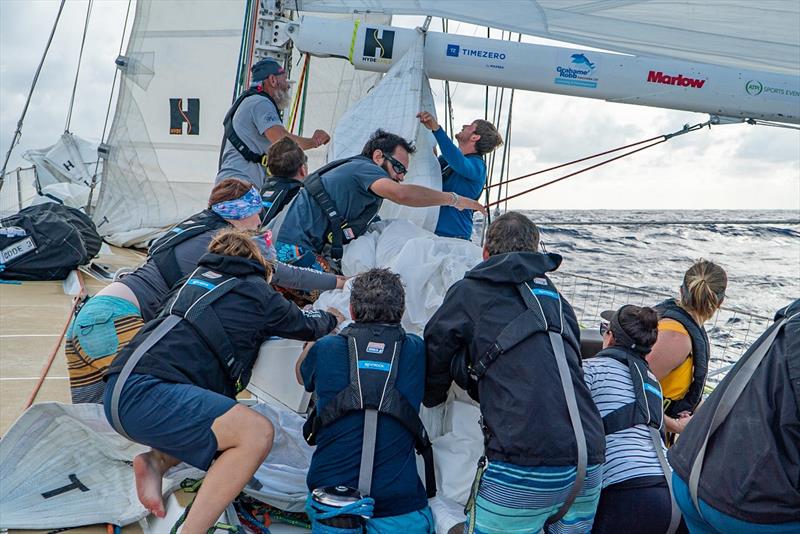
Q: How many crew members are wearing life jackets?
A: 11